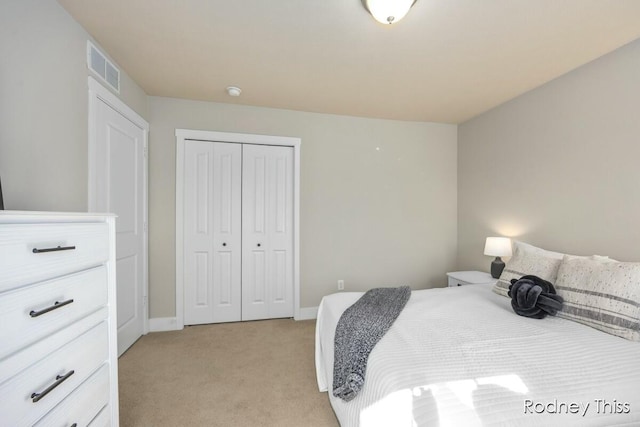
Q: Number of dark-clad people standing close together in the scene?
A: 0